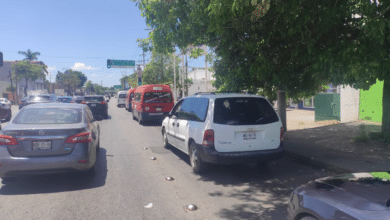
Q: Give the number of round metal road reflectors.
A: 4